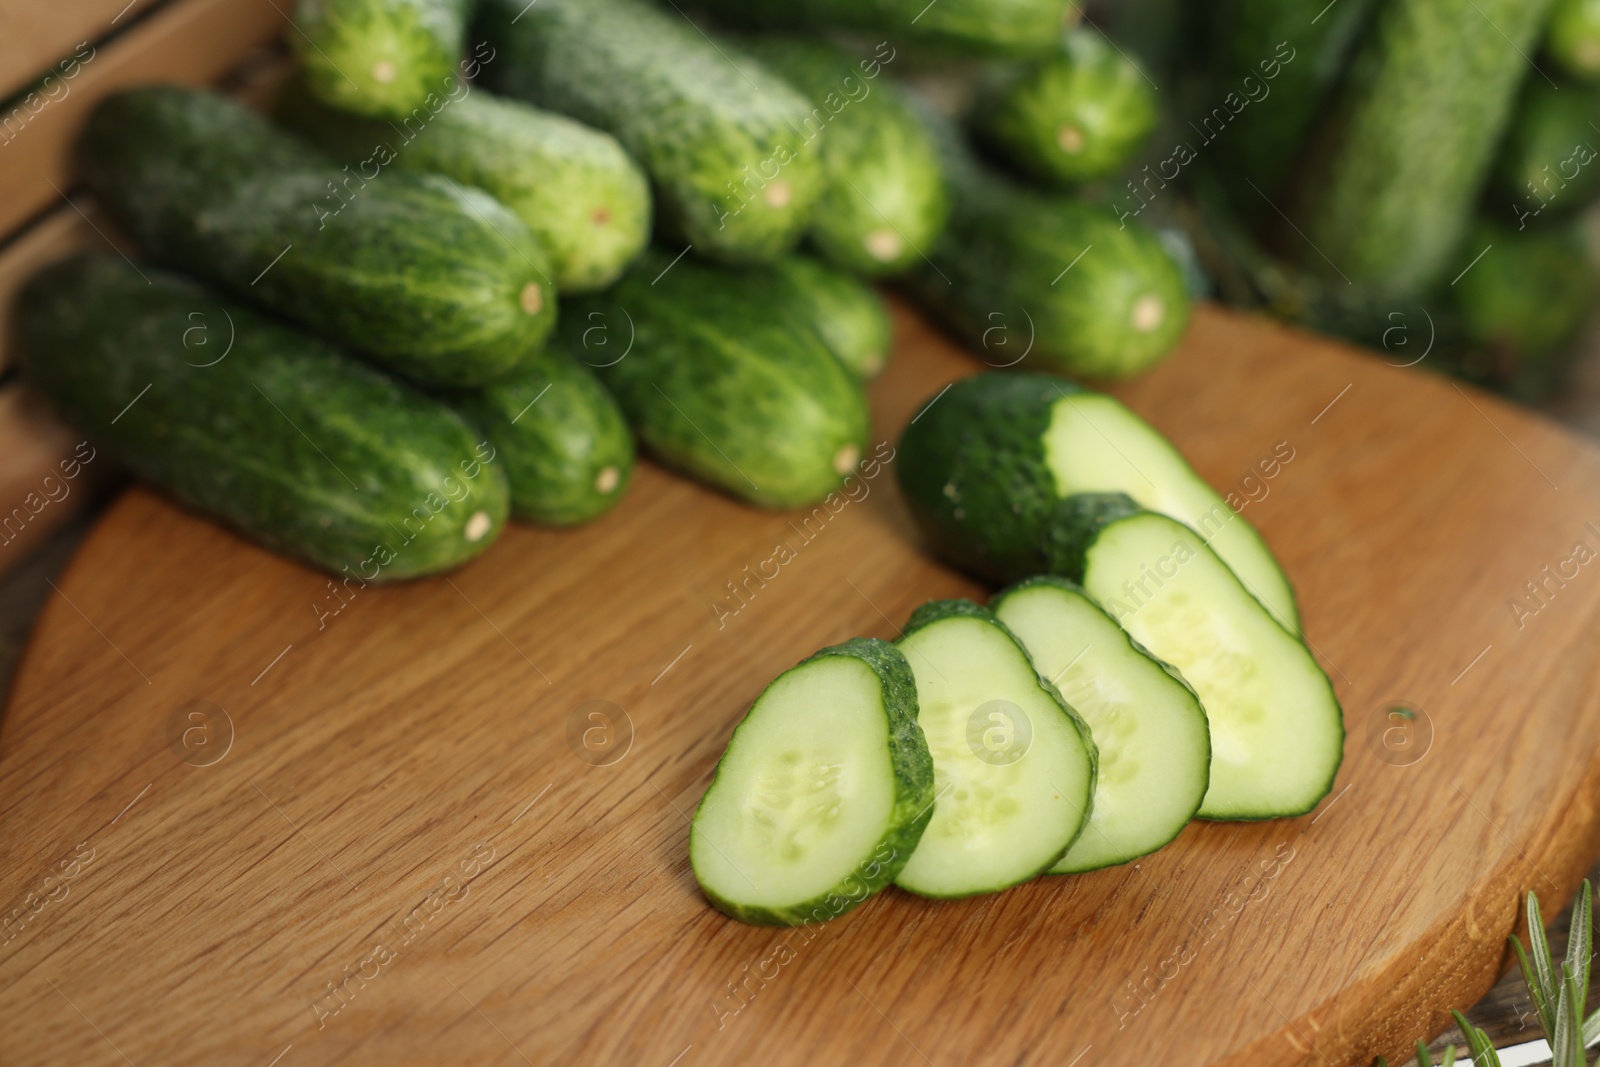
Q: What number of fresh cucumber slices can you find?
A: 4